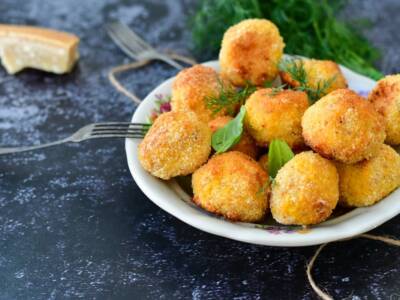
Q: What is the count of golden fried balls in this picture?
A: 11